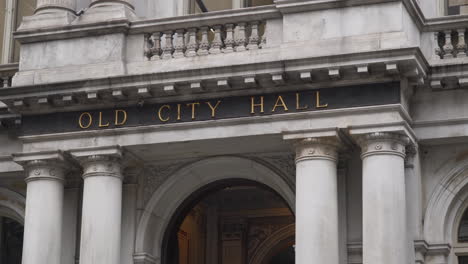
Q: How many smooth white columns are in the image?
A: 4